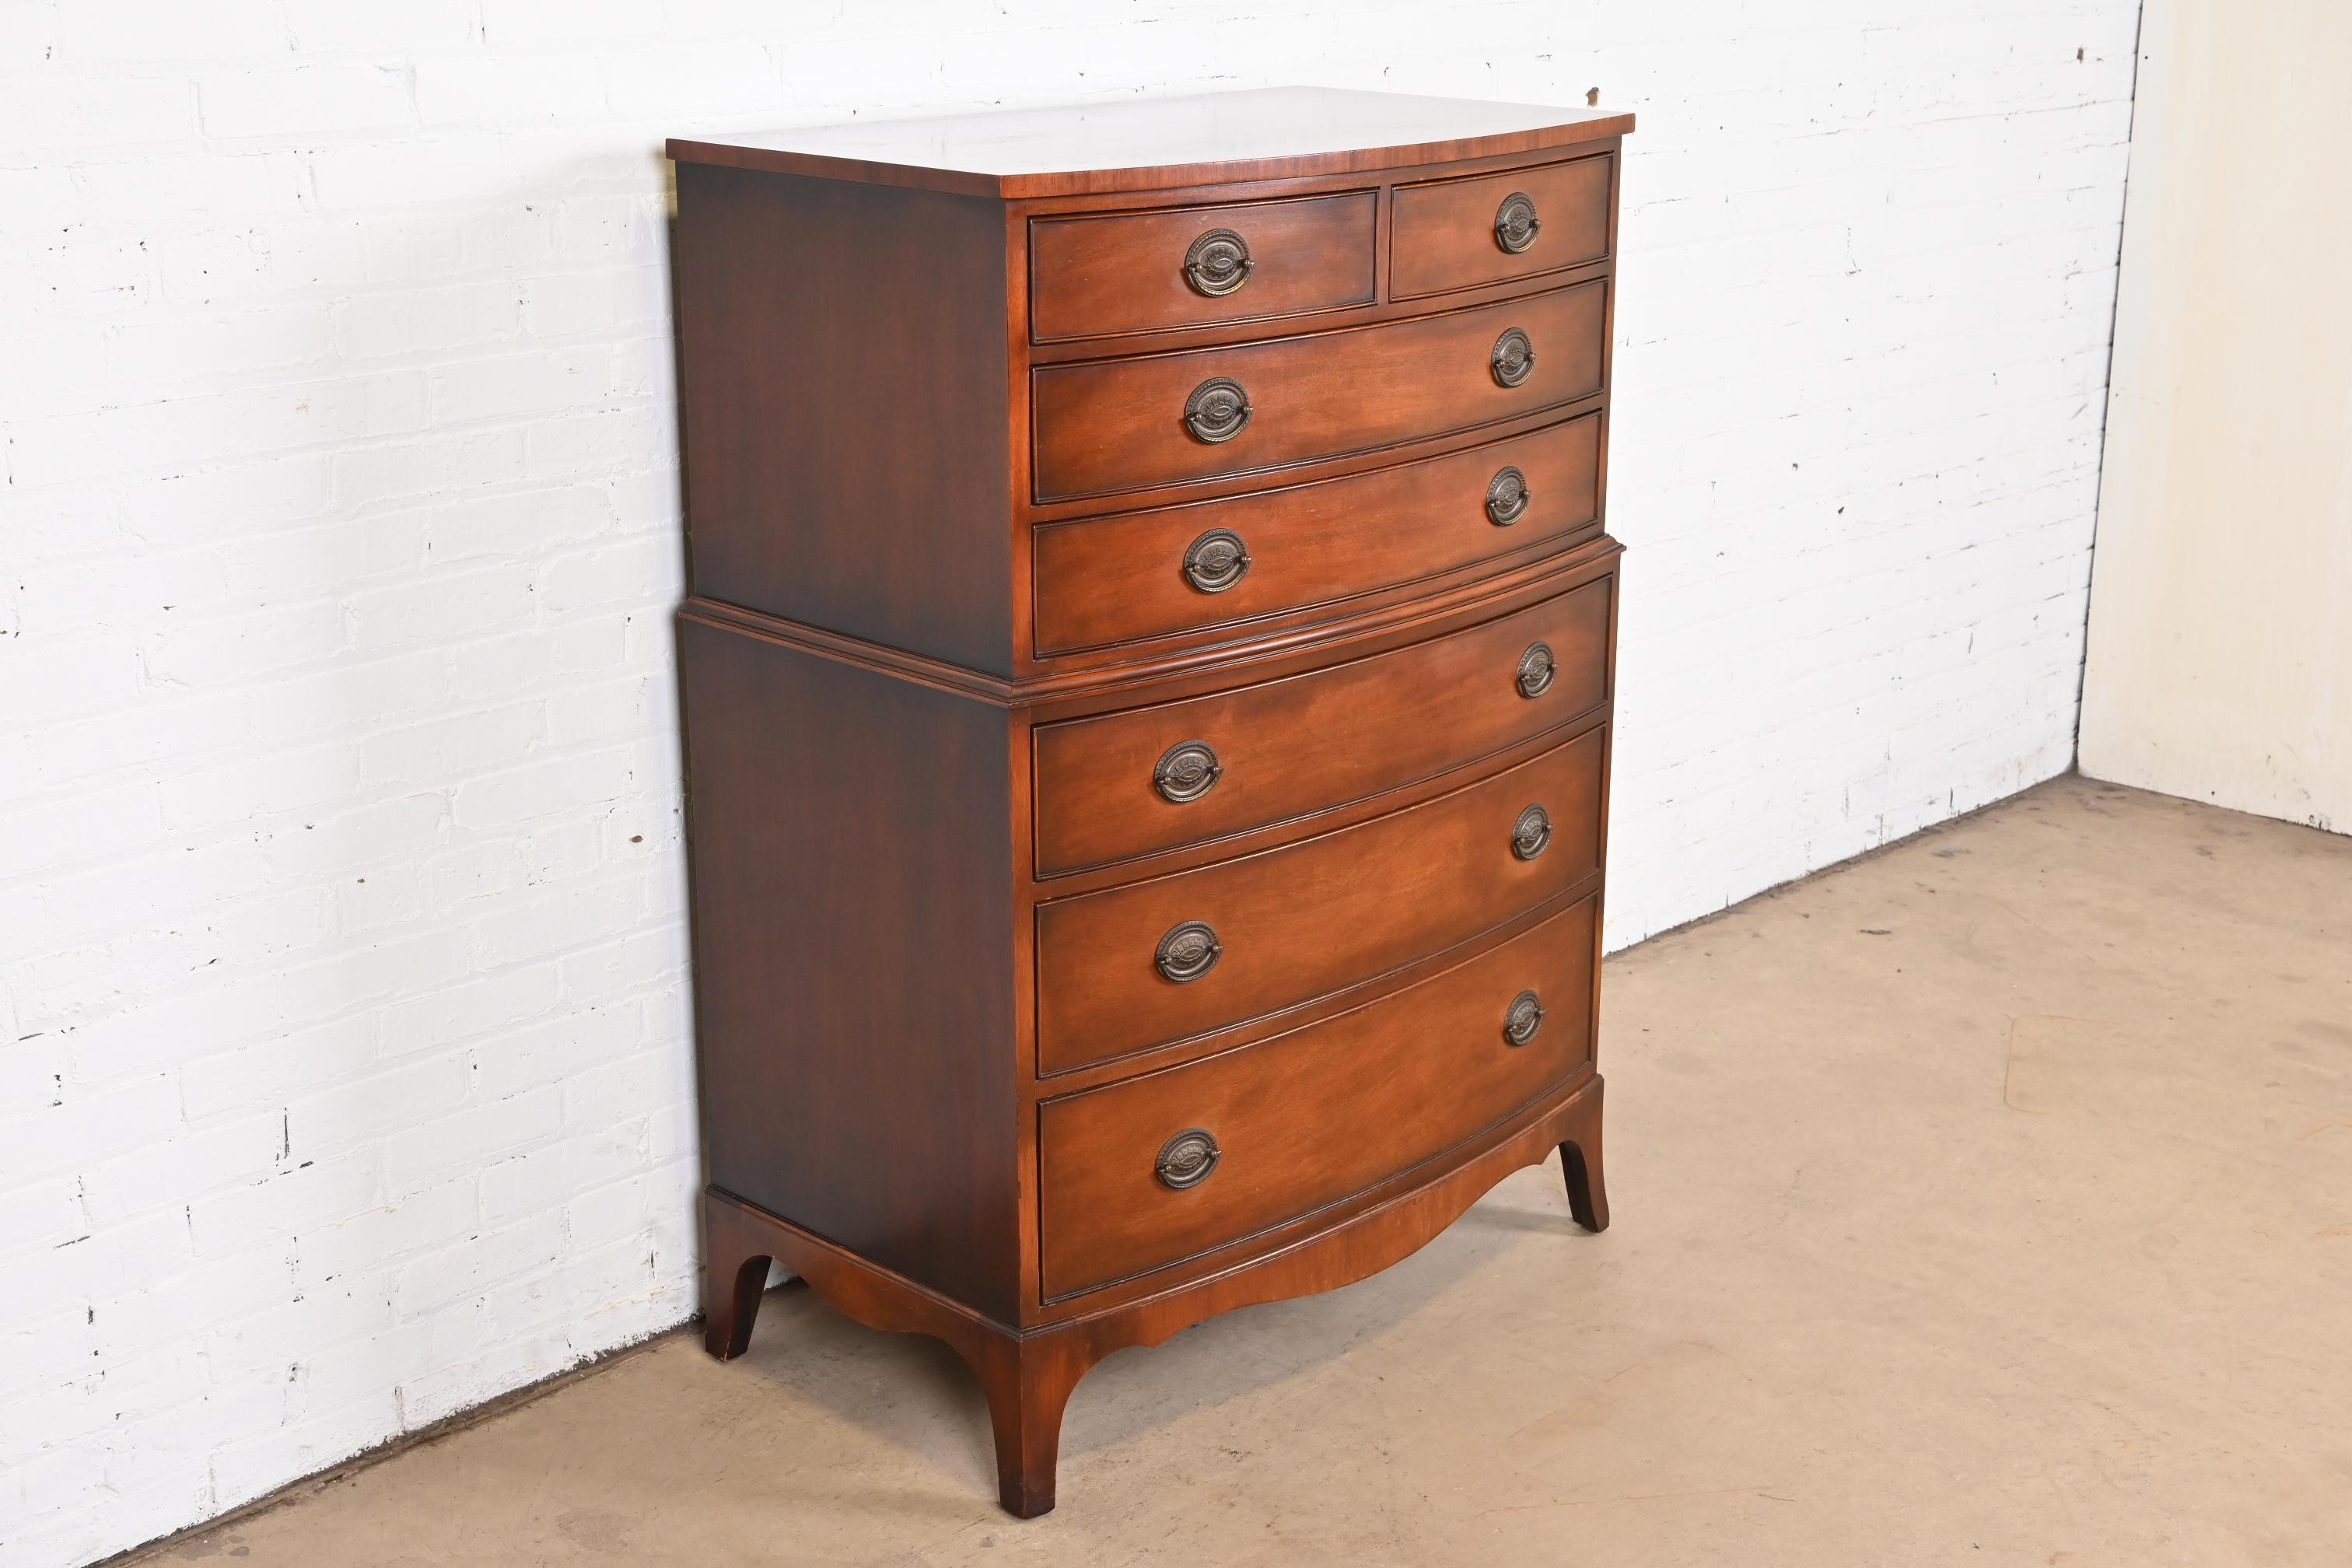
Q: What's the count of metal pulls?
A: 12